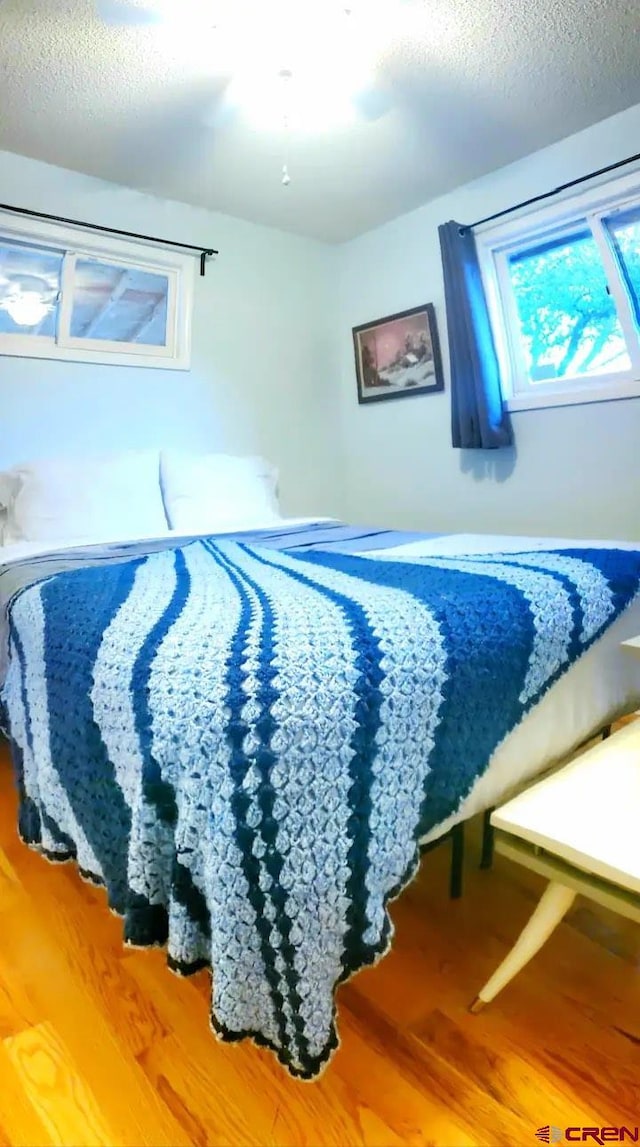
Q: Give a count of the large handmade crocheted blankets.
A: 1